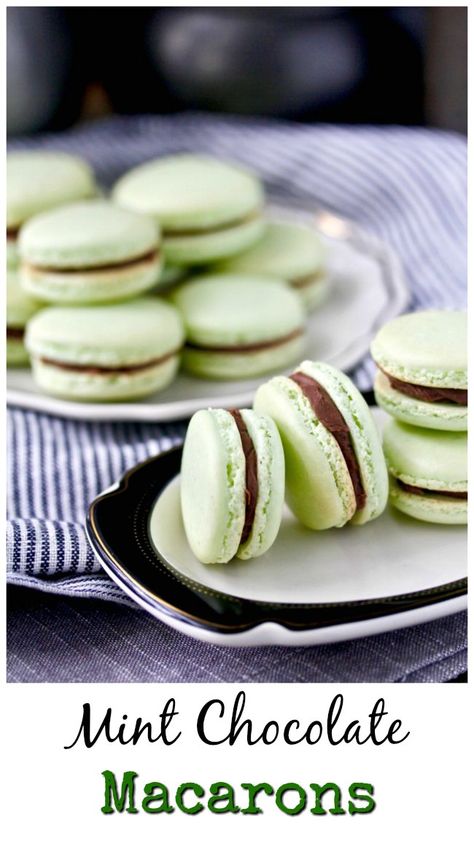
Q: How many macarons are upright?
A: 2